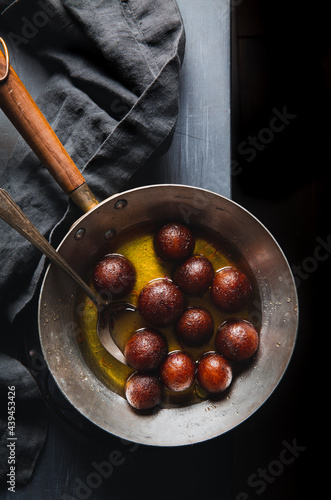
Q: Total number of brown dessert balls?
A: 11